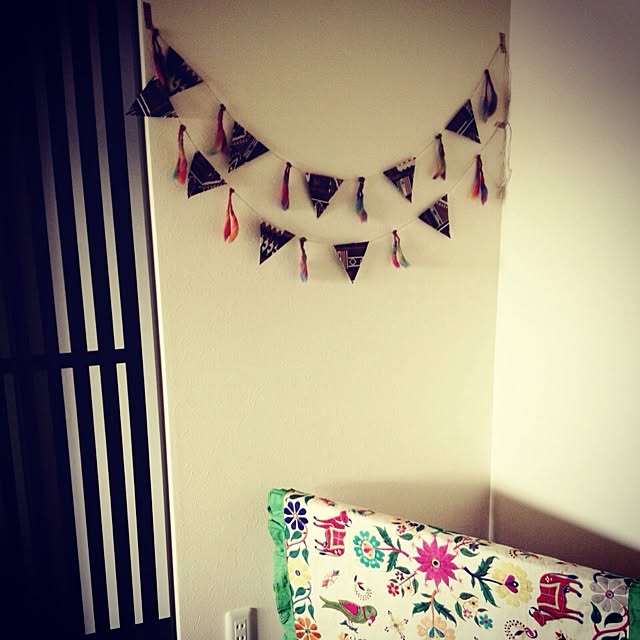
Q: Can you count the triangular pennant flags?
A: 10